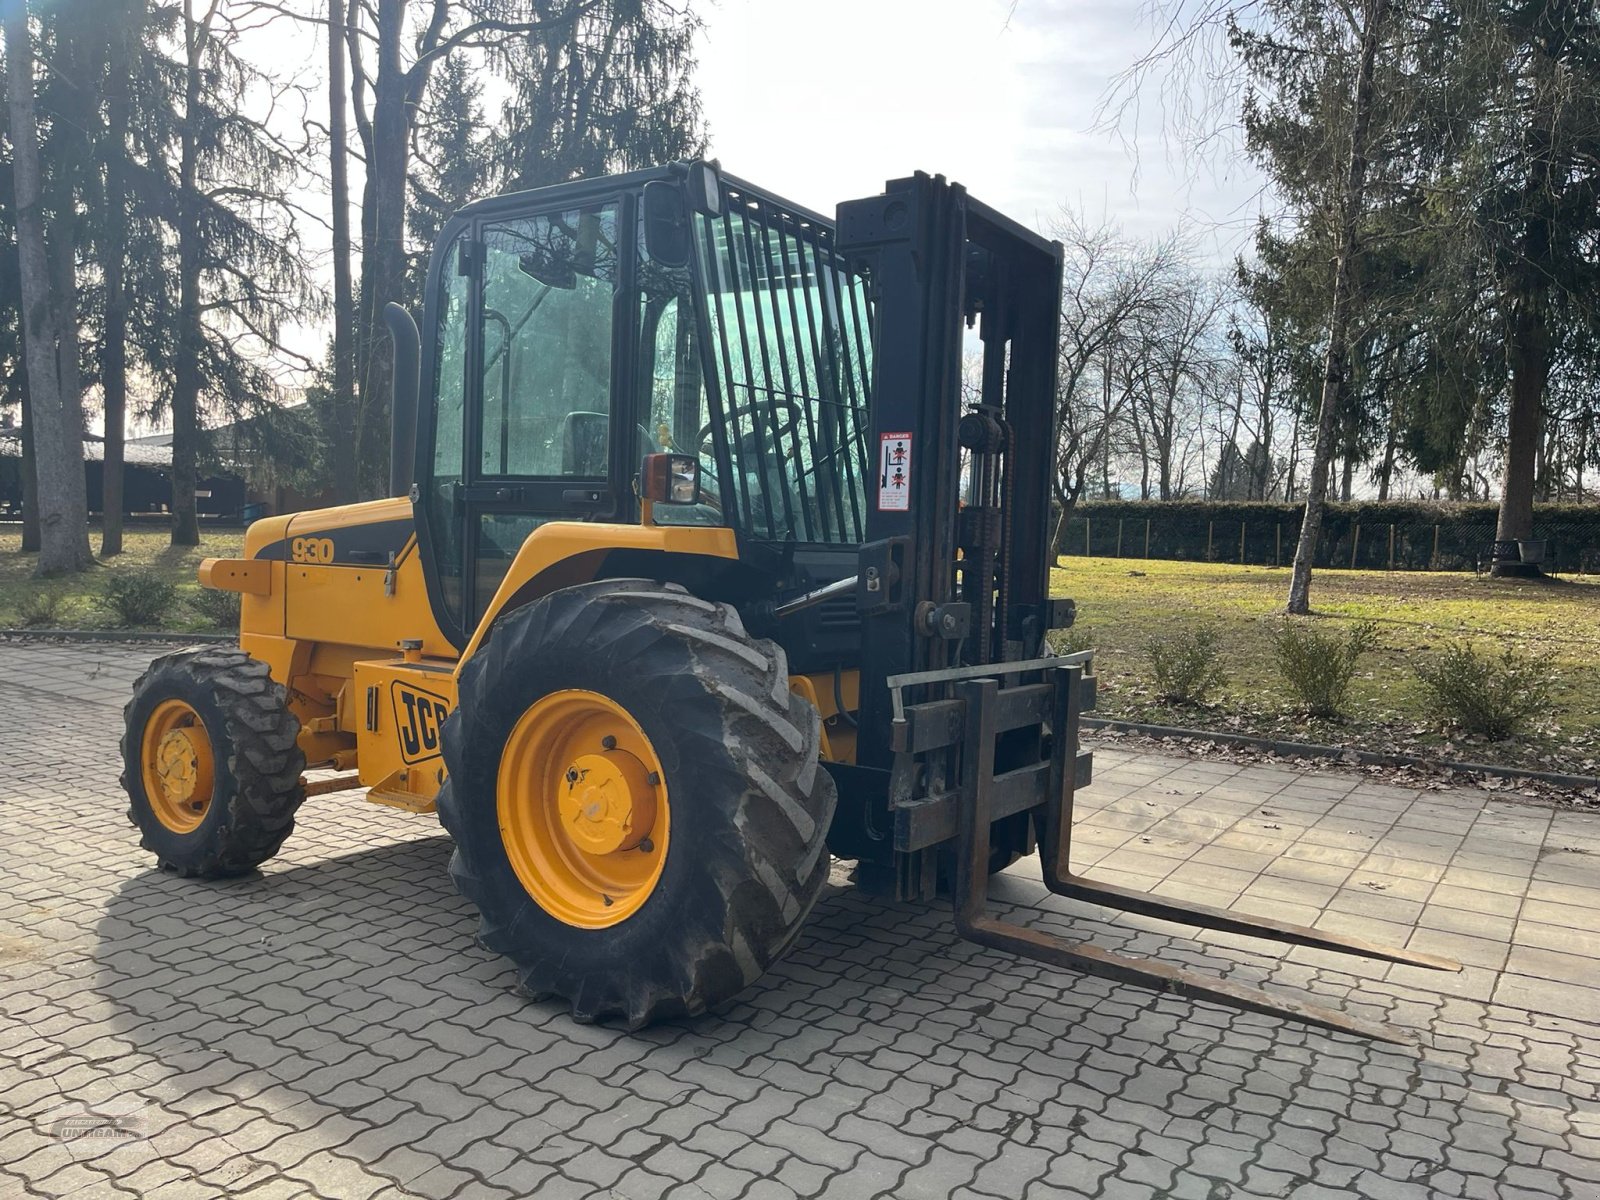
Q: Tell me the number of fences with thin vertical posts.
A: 1